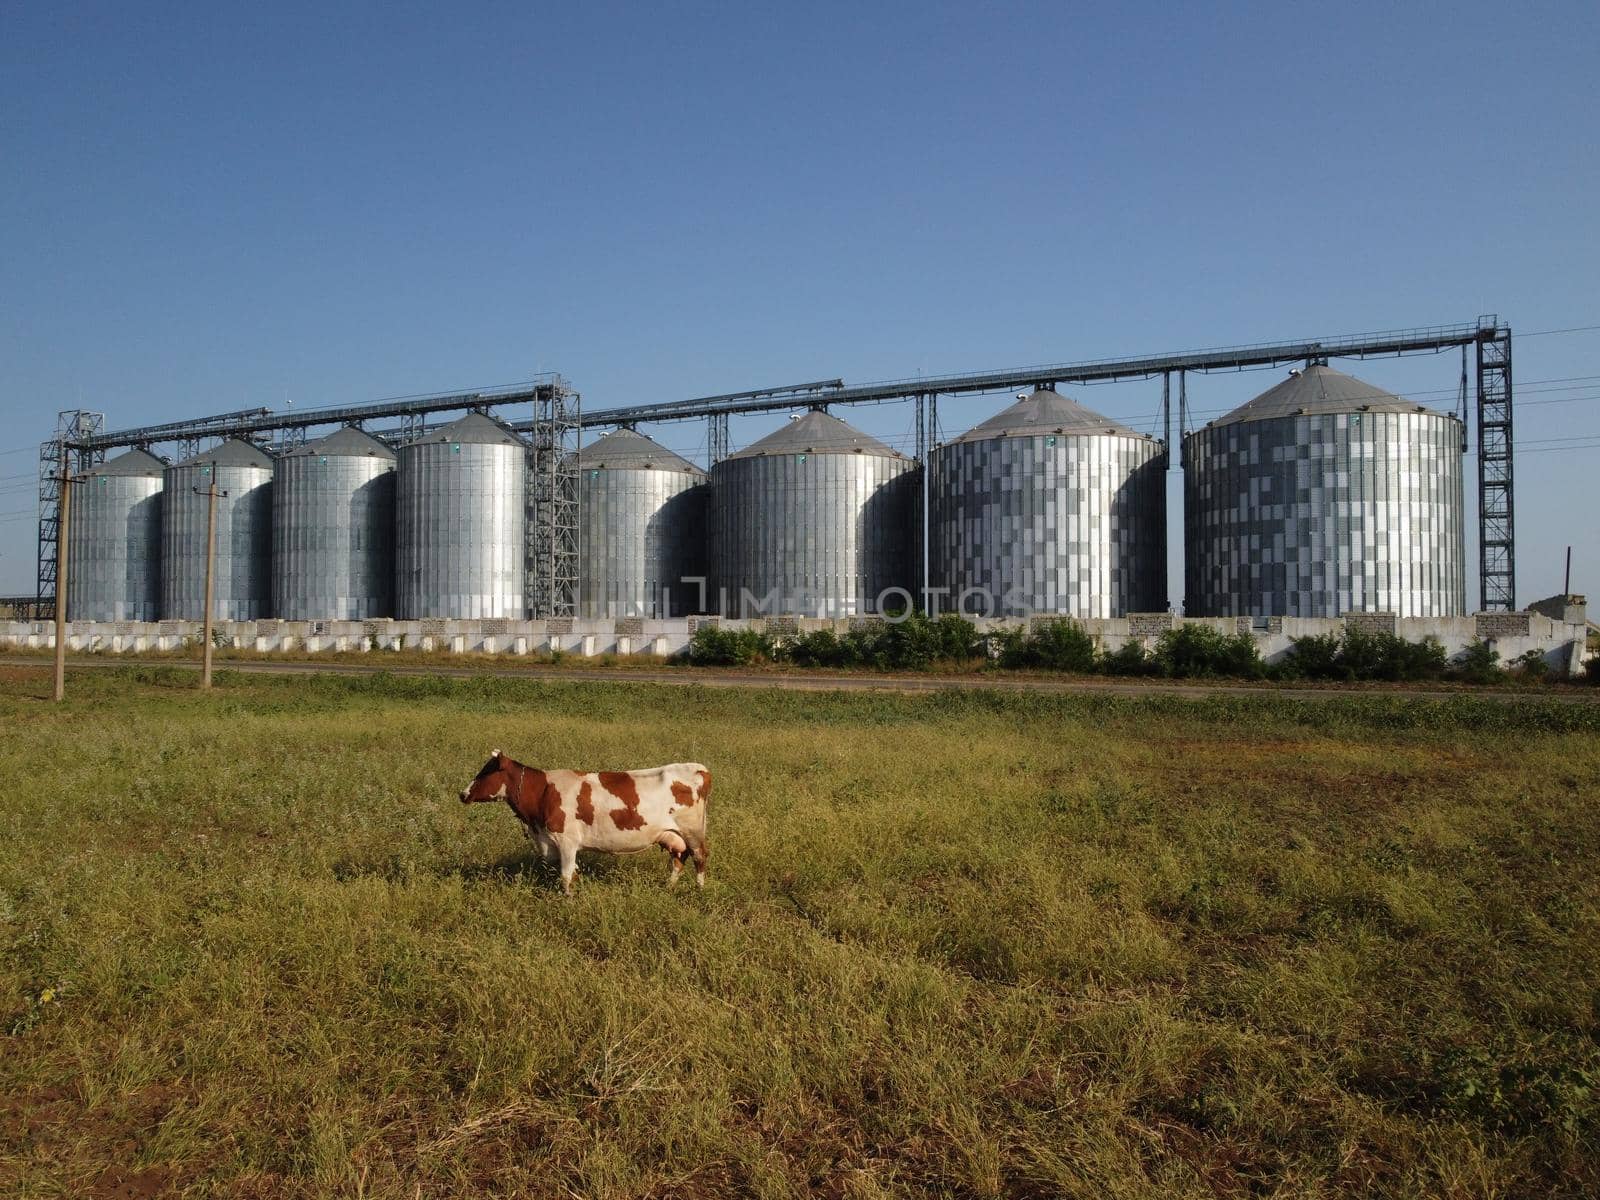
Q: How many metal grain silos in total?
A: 8